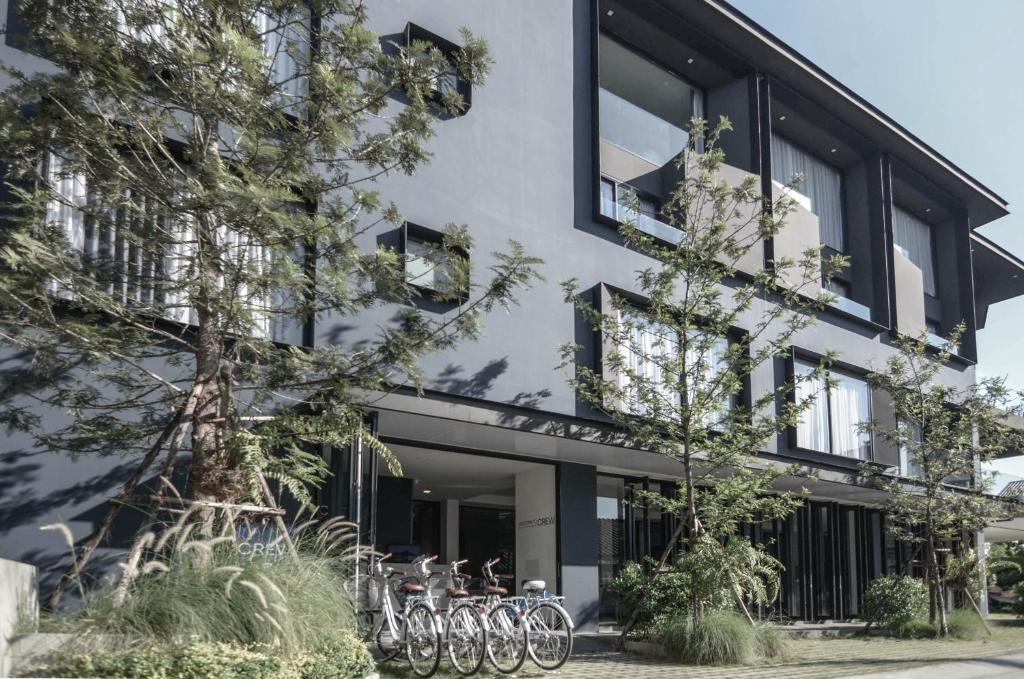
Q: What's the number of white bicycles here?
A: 4